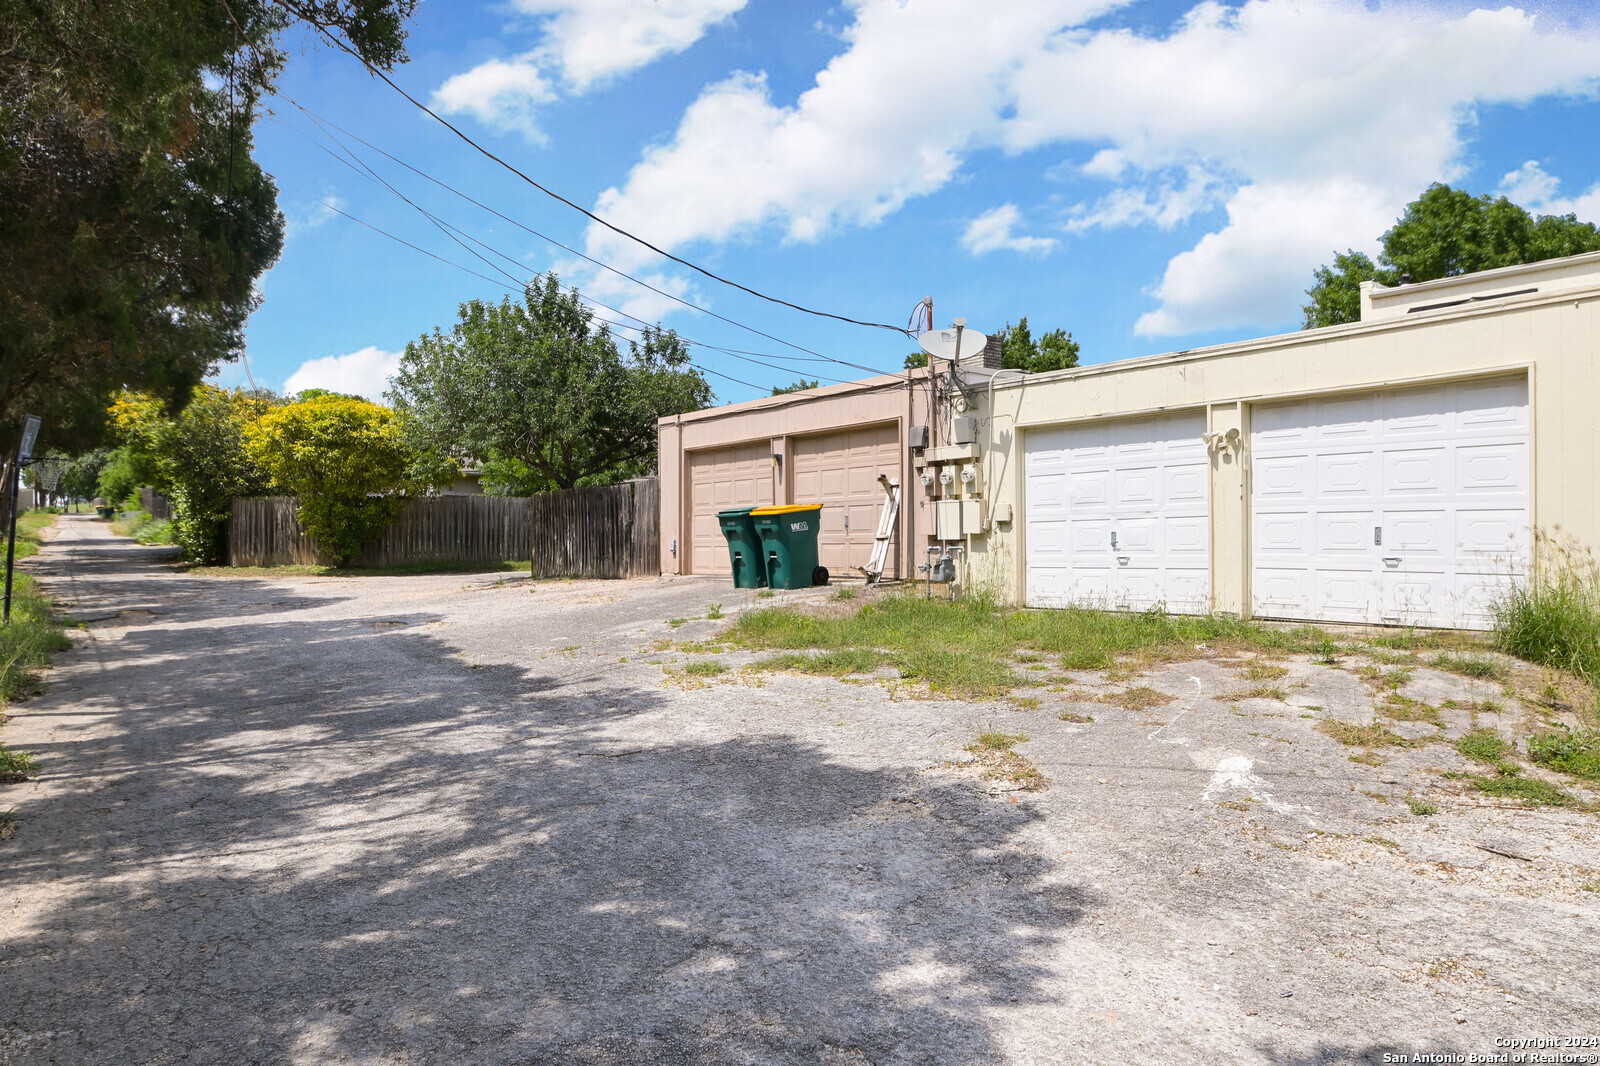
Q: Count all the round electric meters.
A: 3